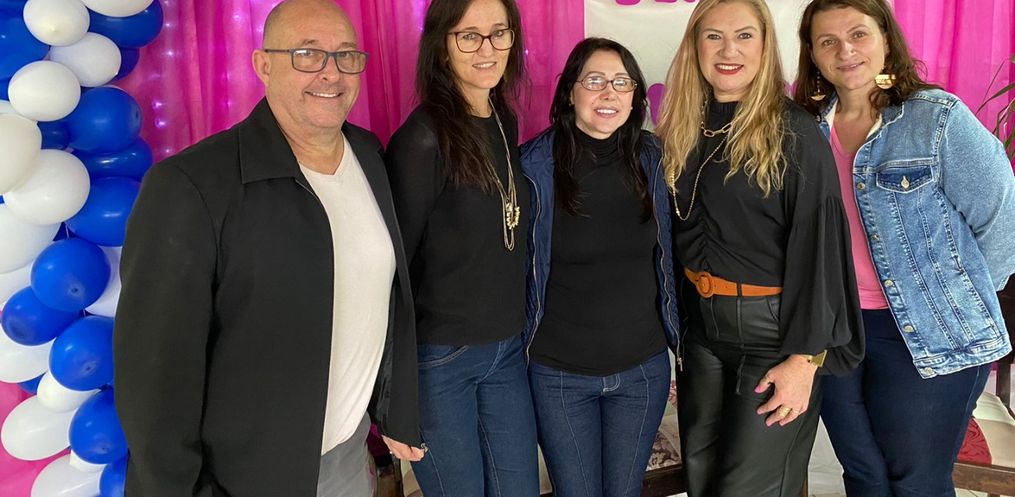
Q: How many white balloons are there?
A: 15